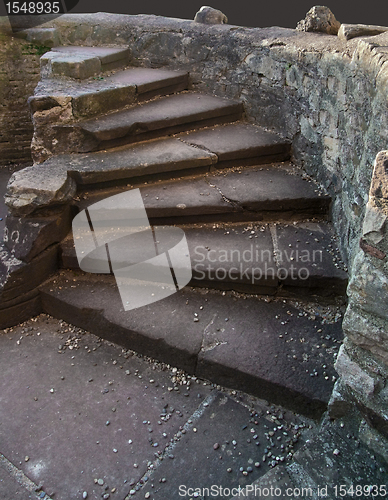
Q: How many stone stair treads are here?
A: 7